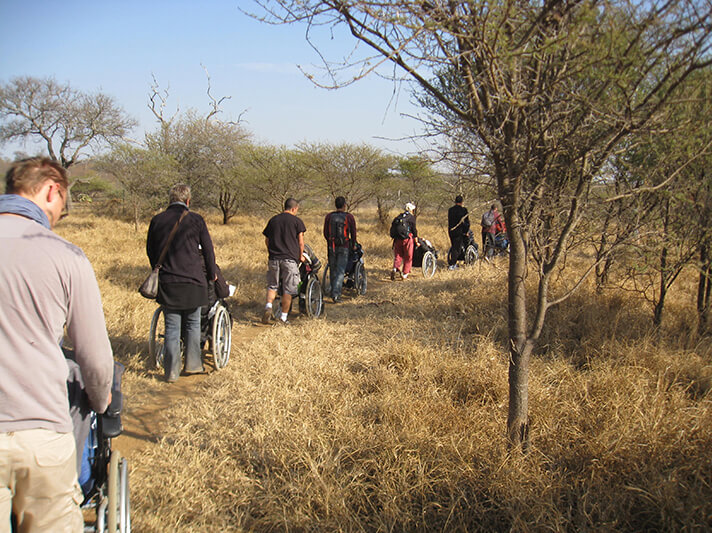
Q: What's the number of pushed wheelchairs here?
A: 7